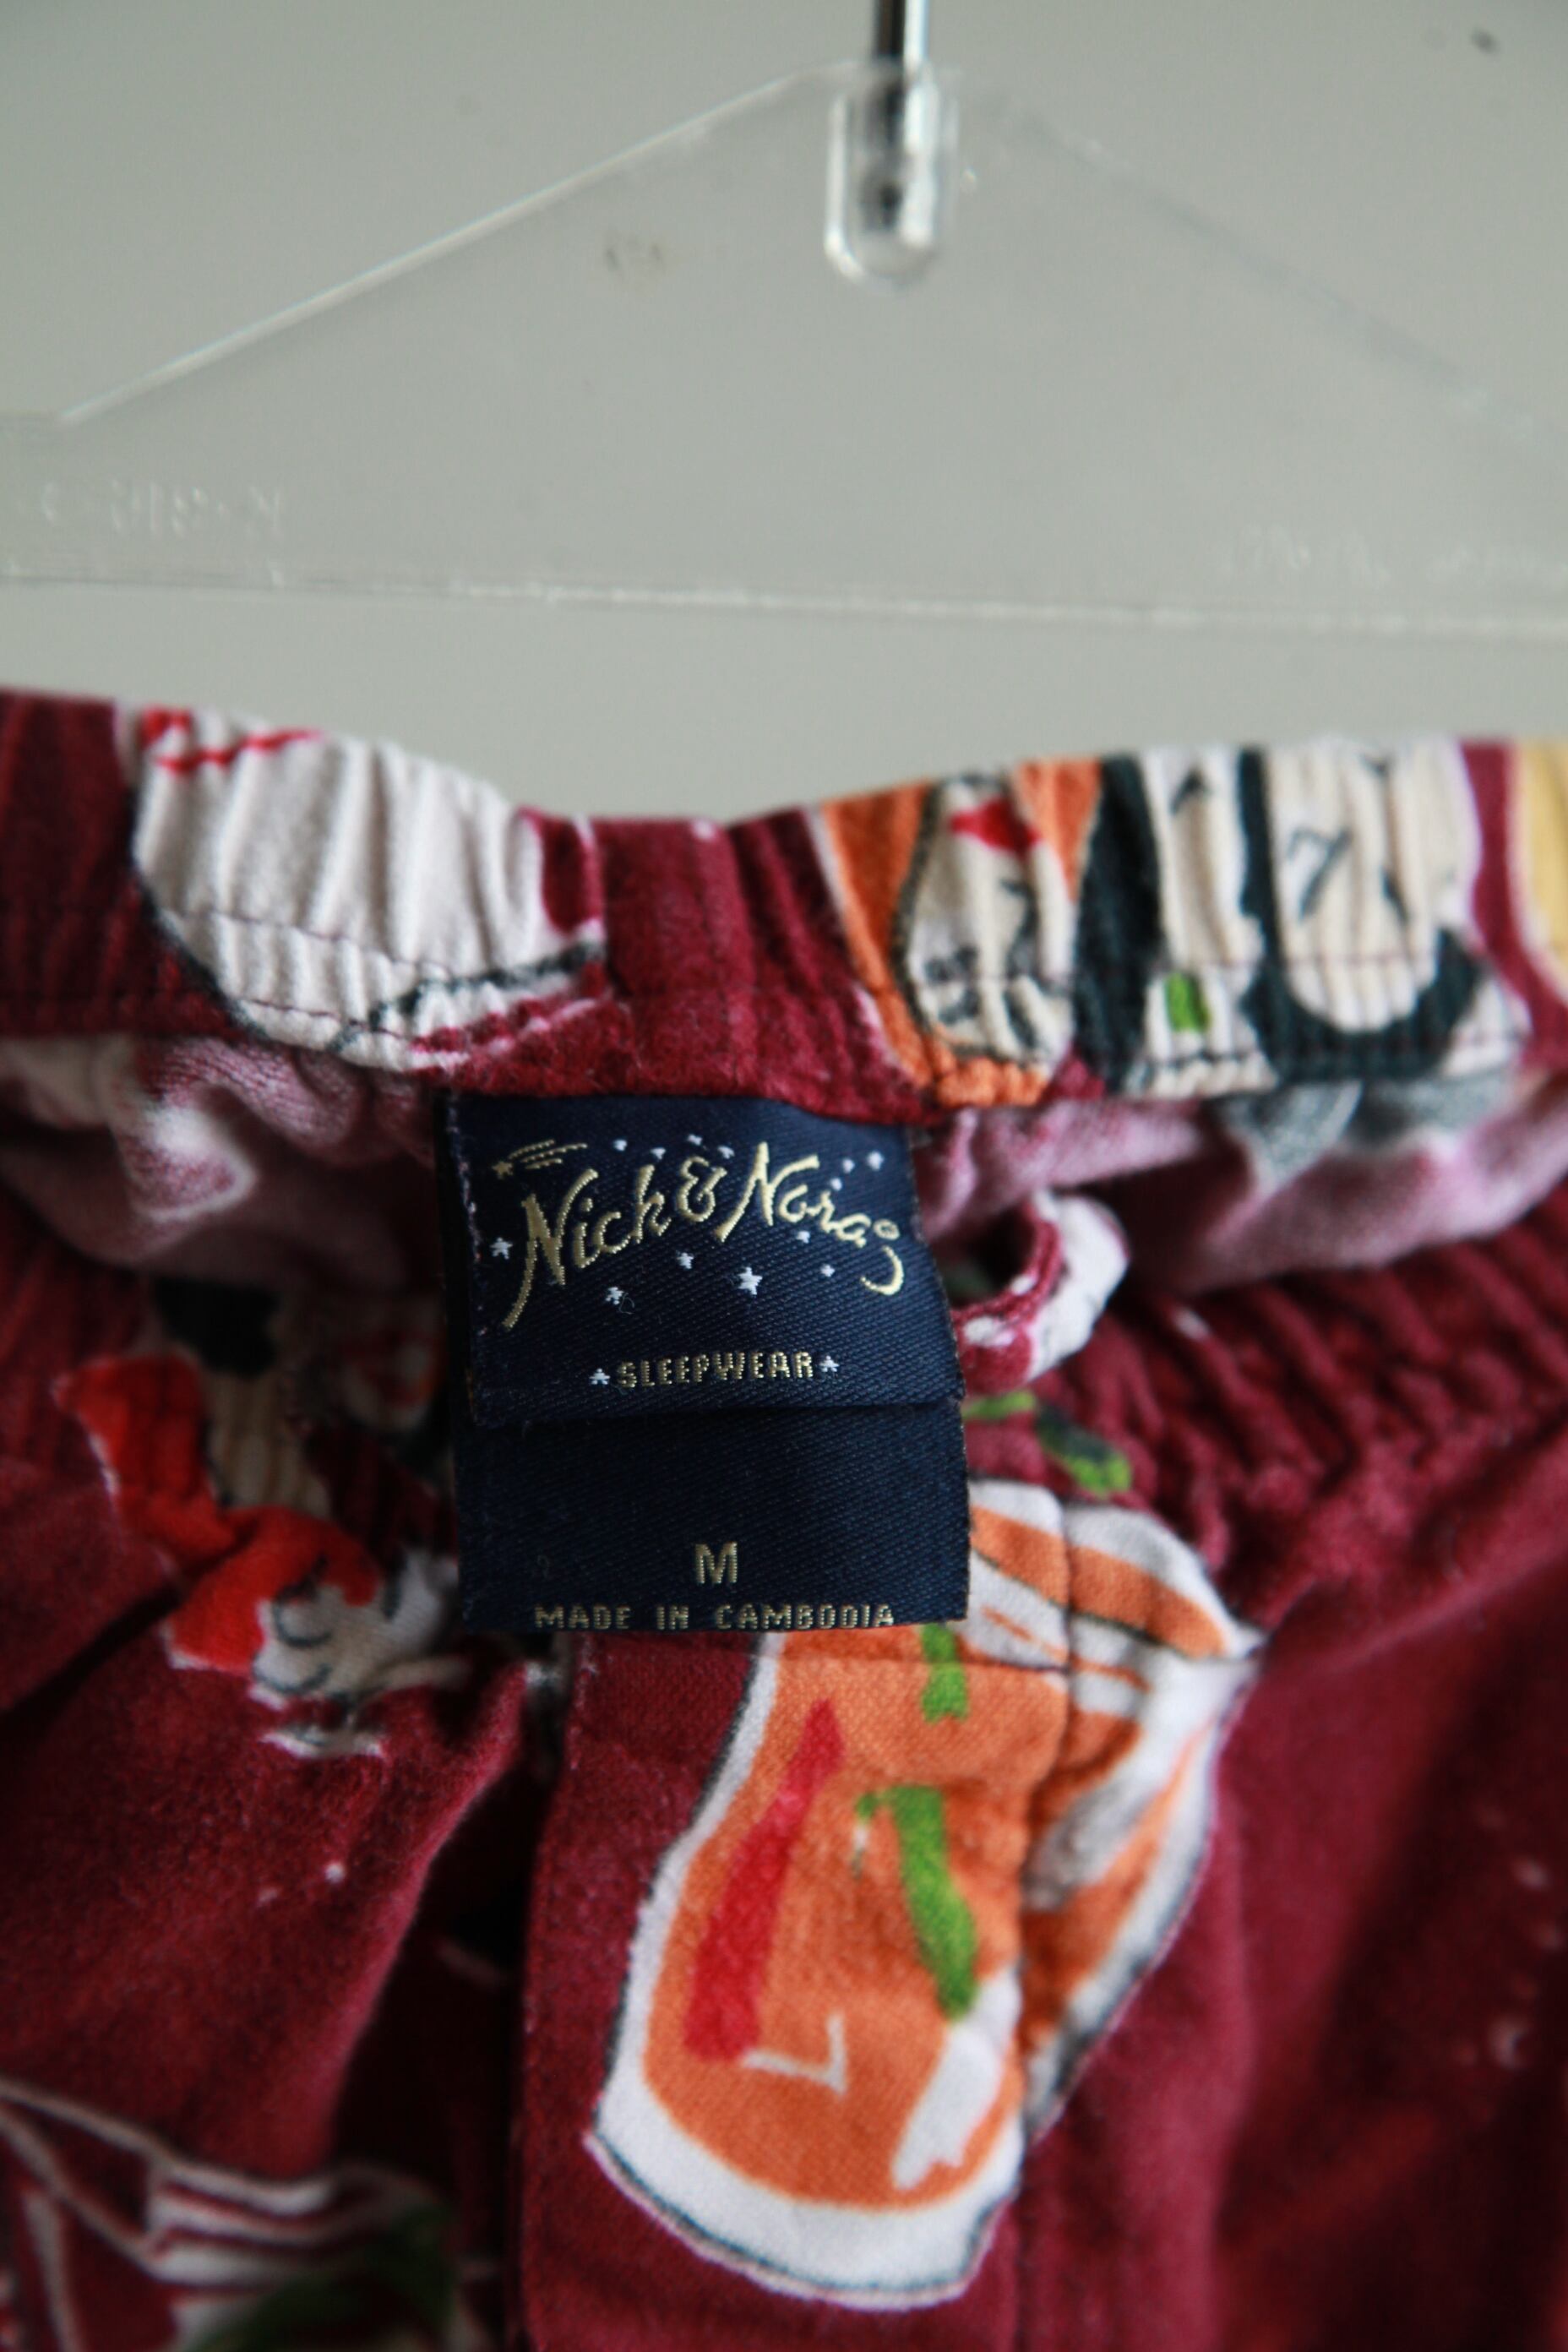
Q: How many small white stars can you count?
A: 15